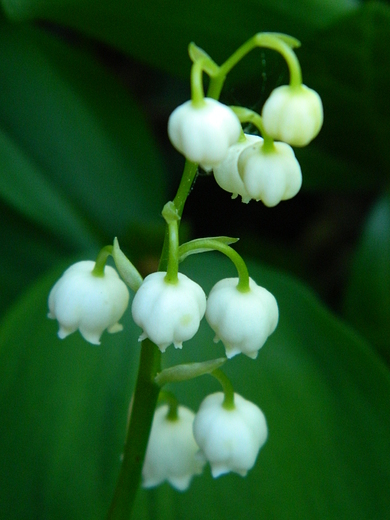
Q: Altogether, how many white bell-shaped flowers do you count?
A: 9